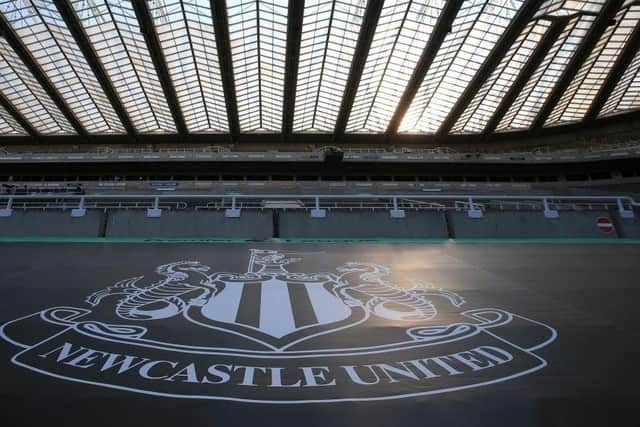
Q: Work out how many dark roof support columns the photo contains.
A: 12